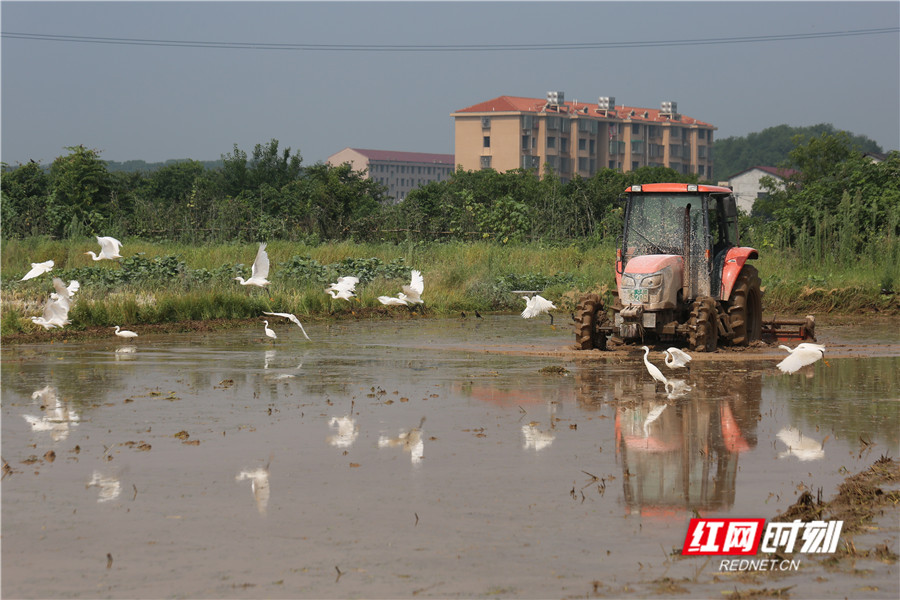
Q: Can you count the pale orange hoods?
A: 1